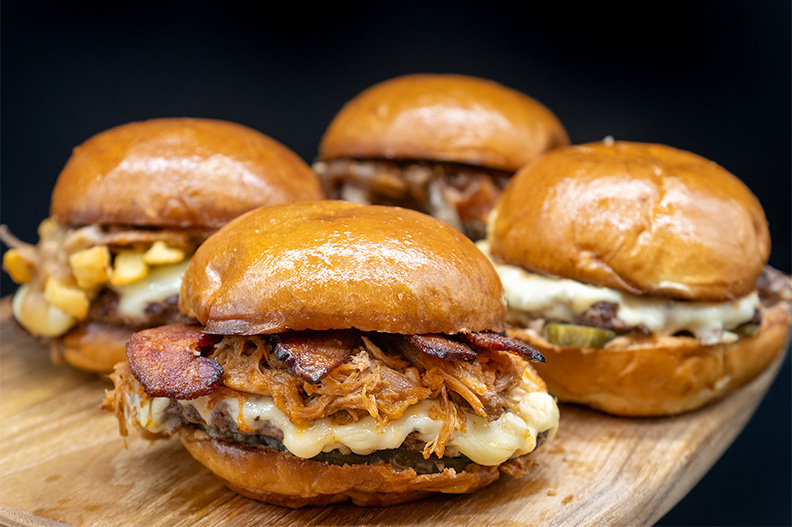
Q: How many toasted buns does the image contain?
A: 4